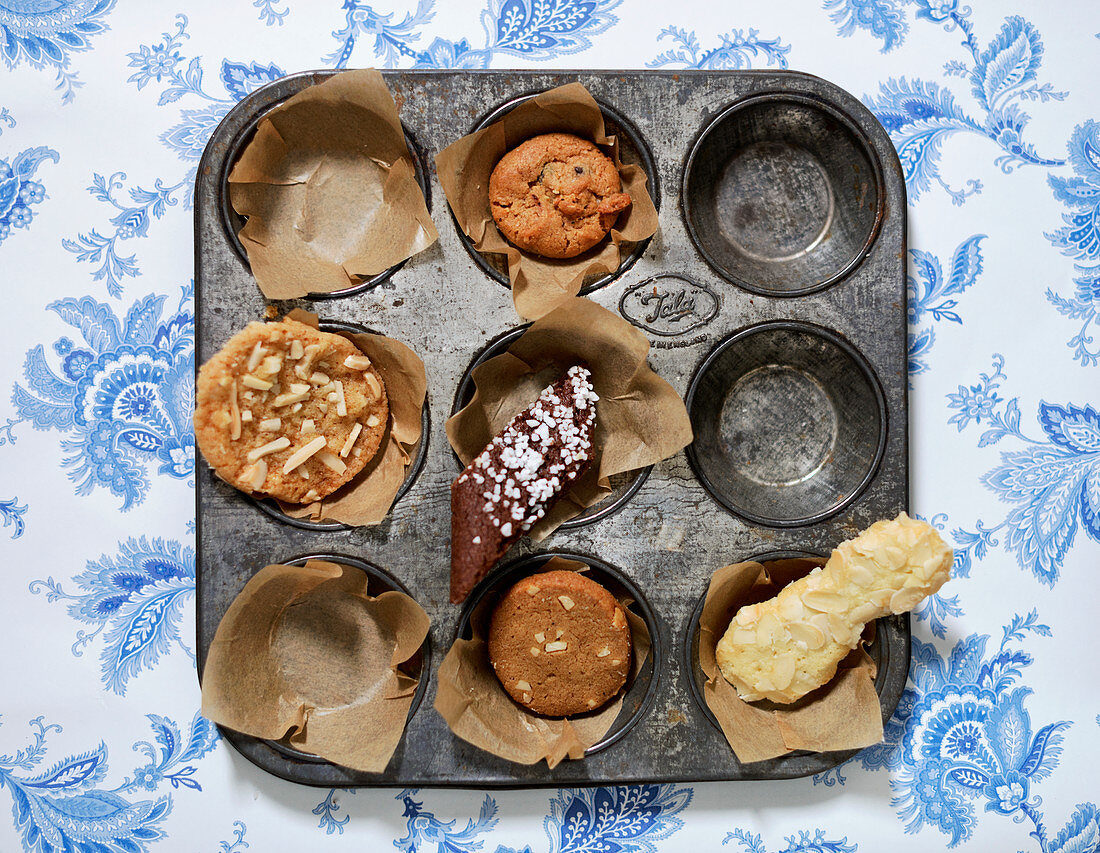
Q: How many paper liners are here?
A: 7